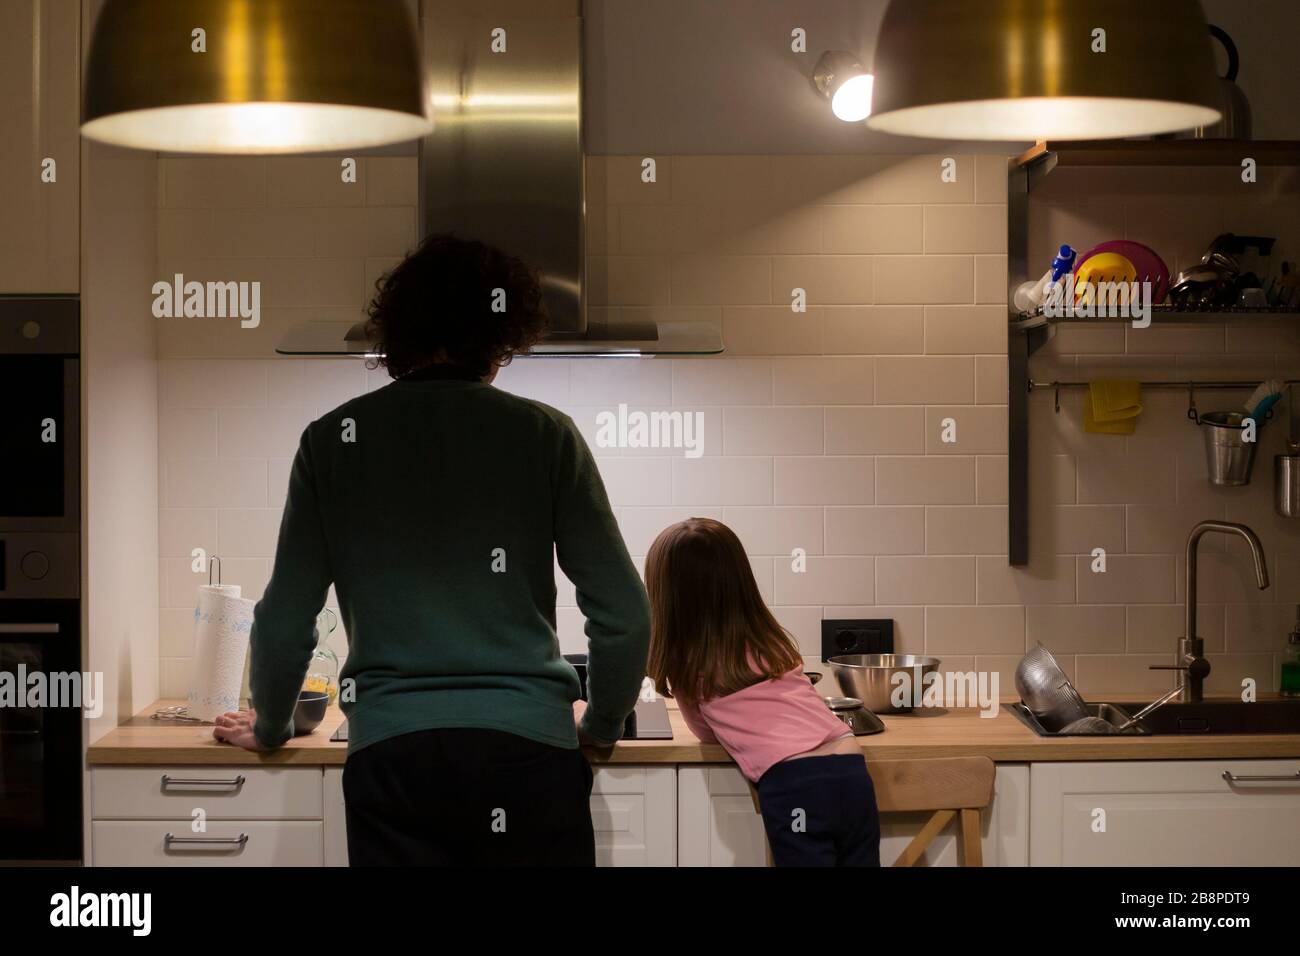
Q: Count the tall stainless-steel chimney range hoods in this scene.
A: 1